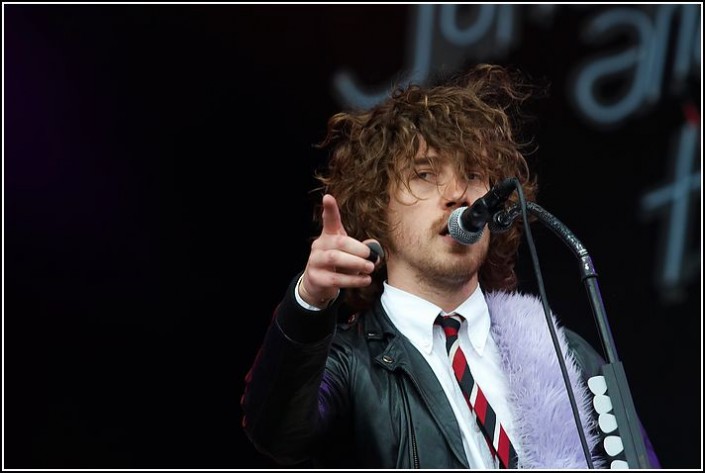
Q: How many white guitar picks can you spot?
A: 5